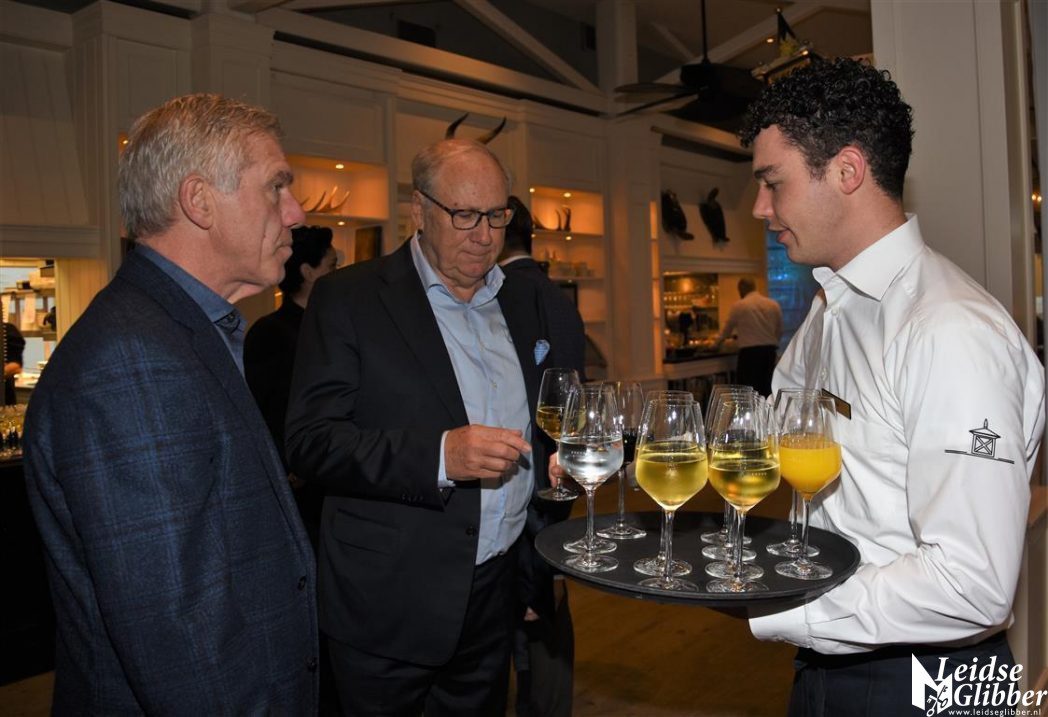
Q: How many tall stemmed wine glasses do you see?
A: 12